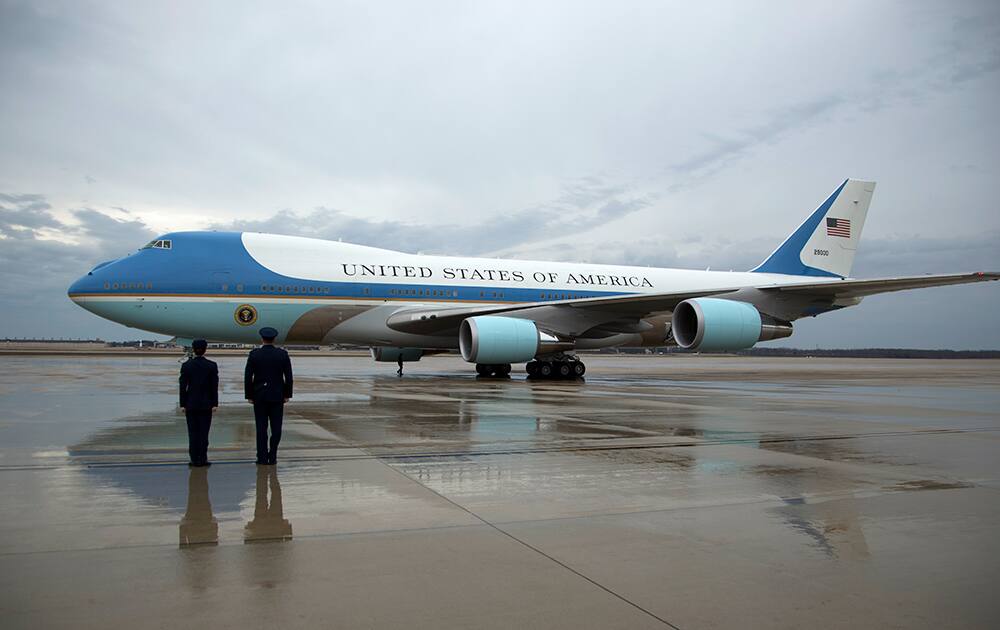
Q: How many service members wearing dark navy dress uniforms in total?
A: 2